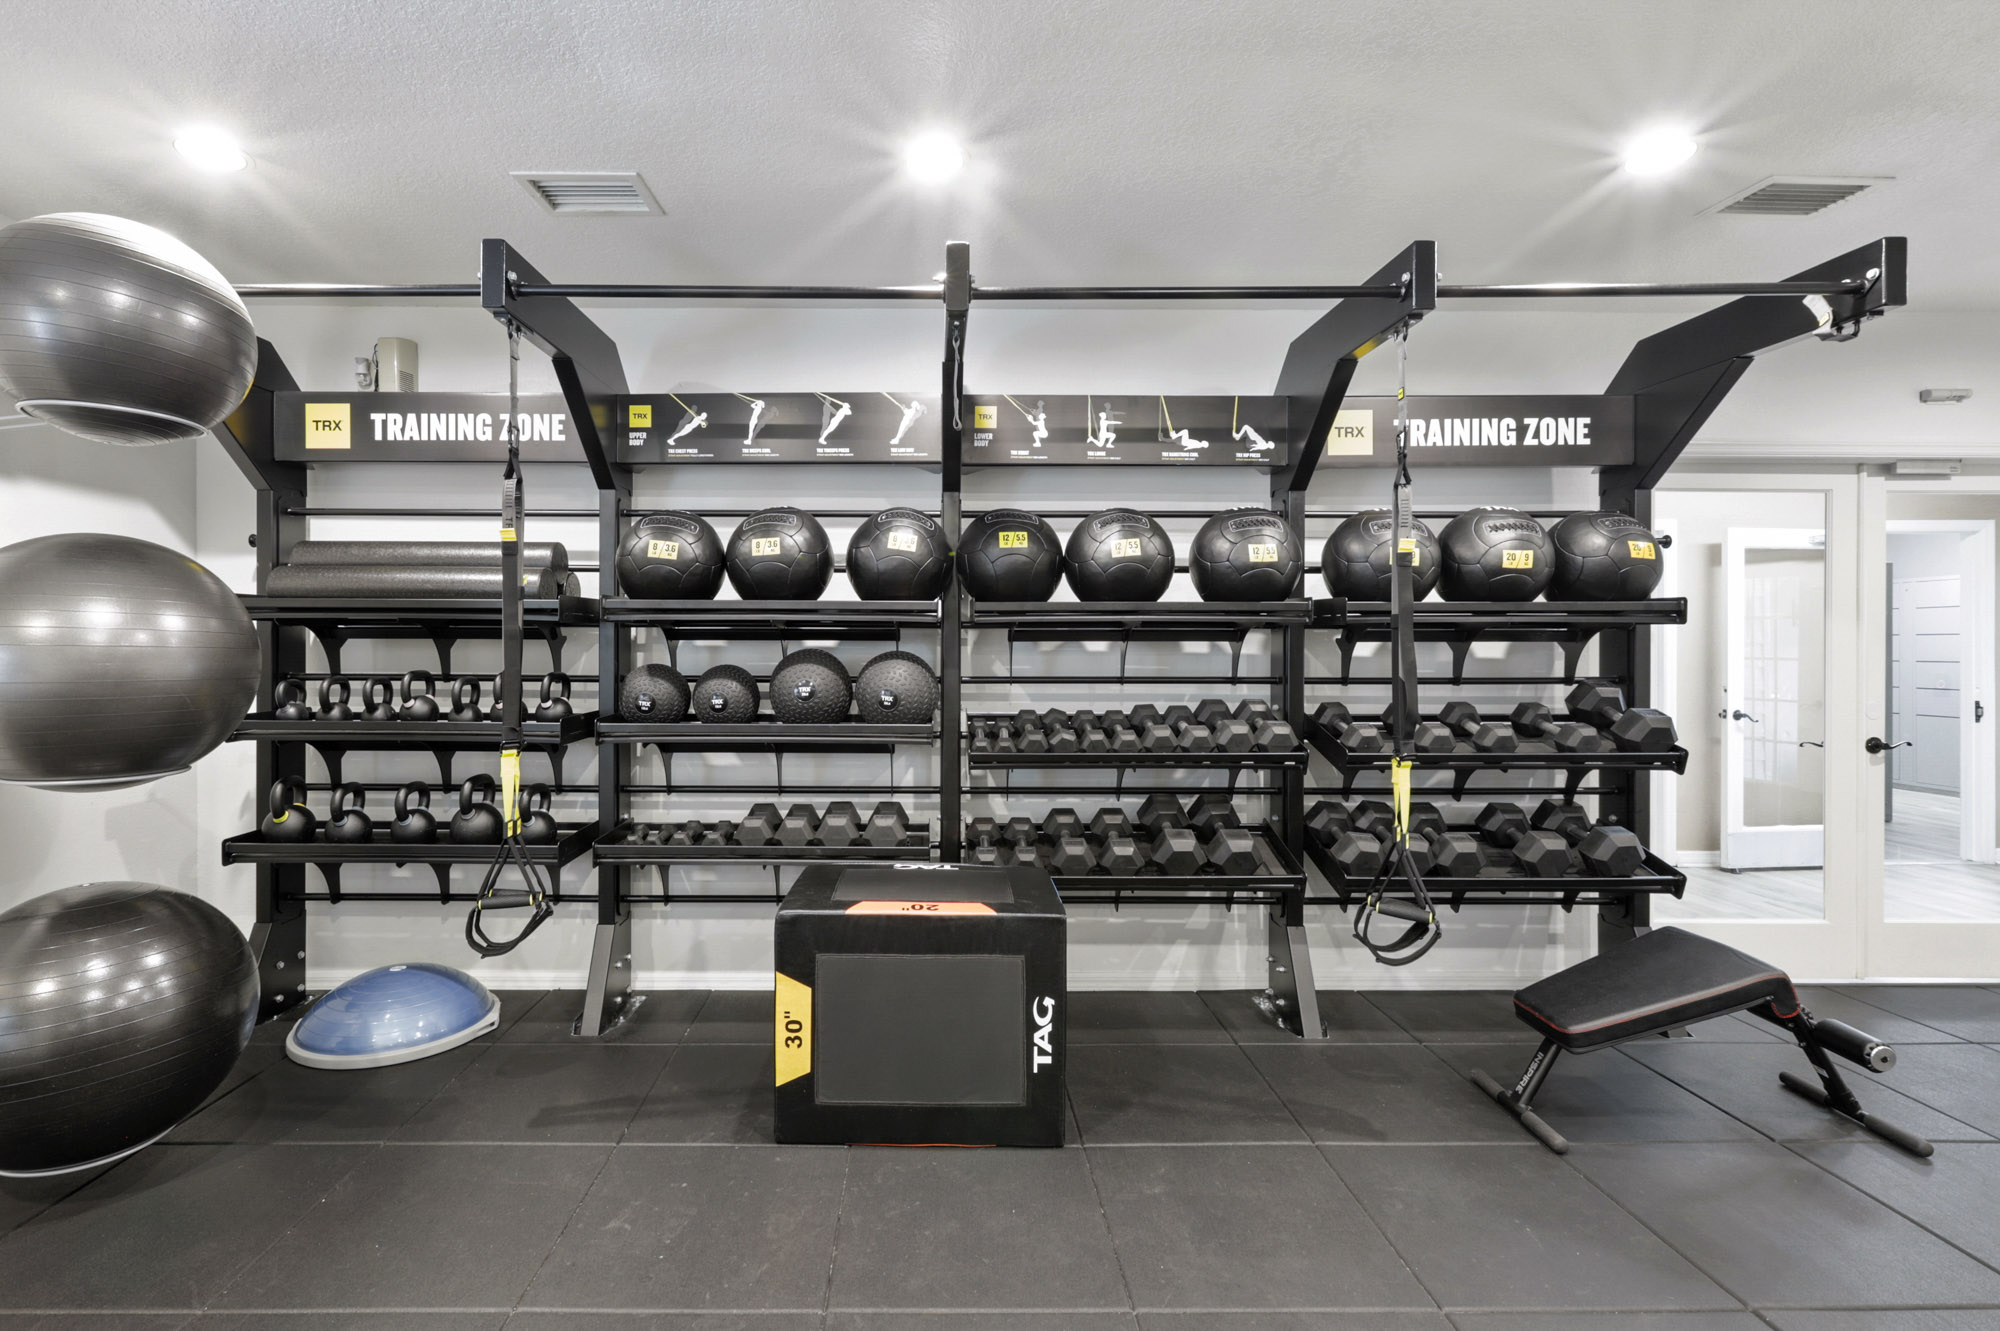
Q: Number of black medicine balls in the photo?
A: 13